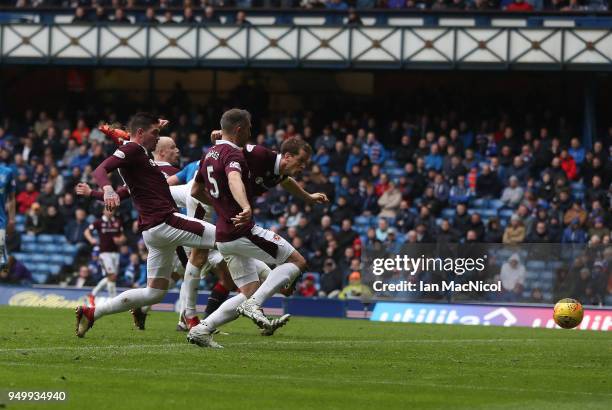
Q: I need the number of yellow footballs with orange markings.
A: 1